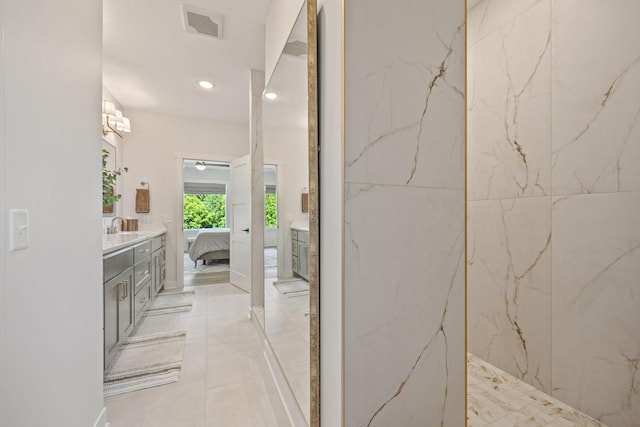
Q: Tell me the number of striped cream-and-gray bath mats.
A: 2